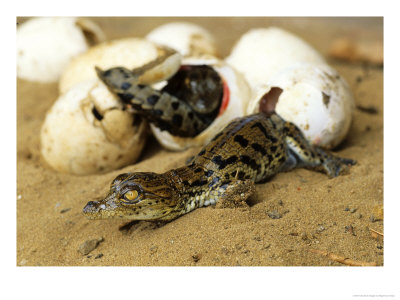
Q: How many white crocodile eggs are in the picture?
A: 7